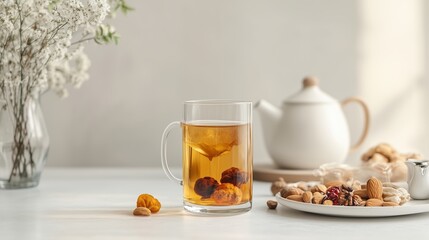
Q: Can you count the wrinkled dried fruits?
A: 4